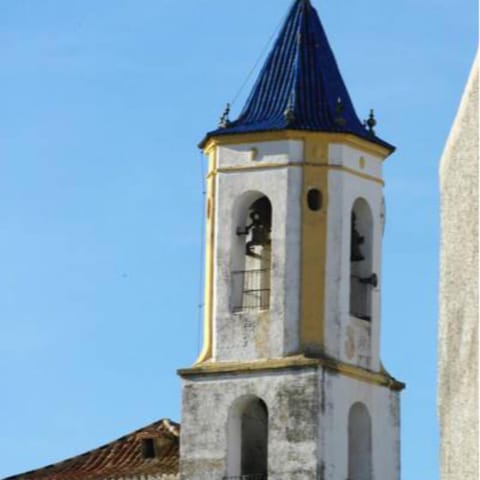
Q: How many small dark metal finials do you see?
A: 4